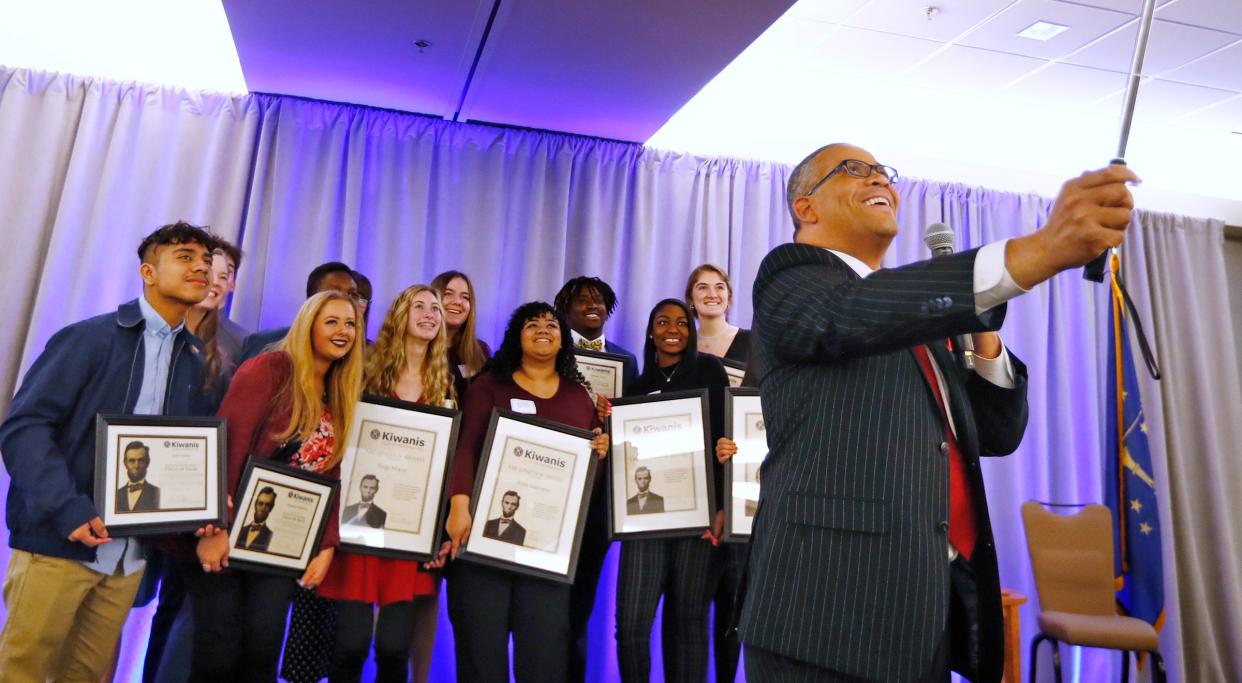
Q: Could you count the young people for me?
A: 12